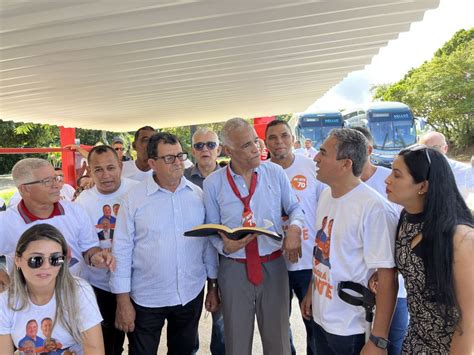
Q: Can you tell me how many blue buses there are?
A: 2